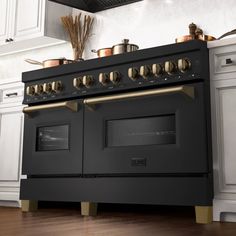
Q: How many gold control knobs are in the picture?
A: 13